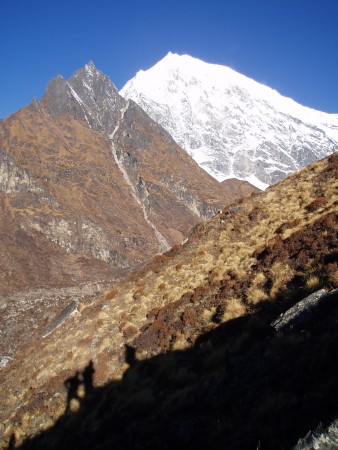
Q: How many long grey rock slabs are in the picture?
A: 2